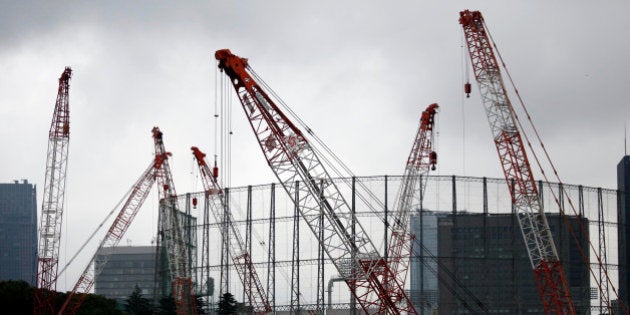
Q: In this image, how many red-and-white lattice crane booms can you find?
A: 7